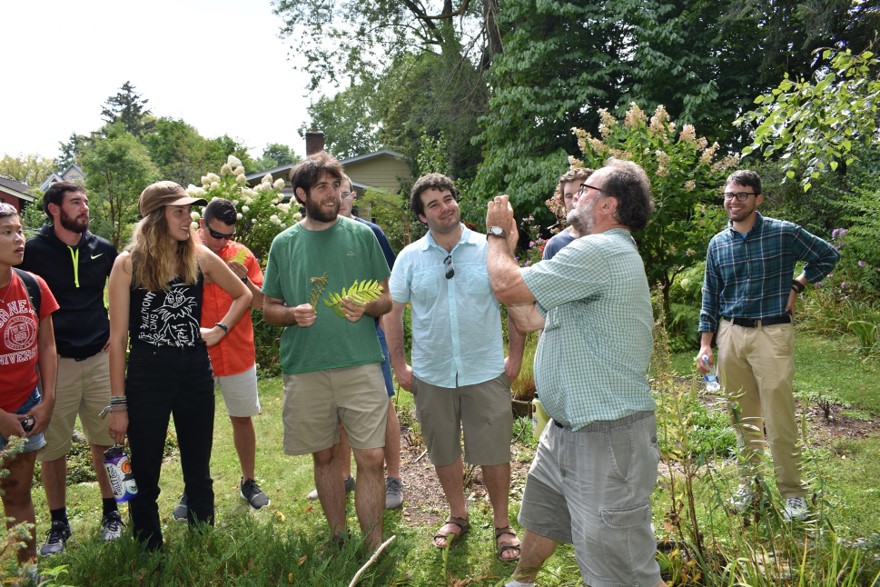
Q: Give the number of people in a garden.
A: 10